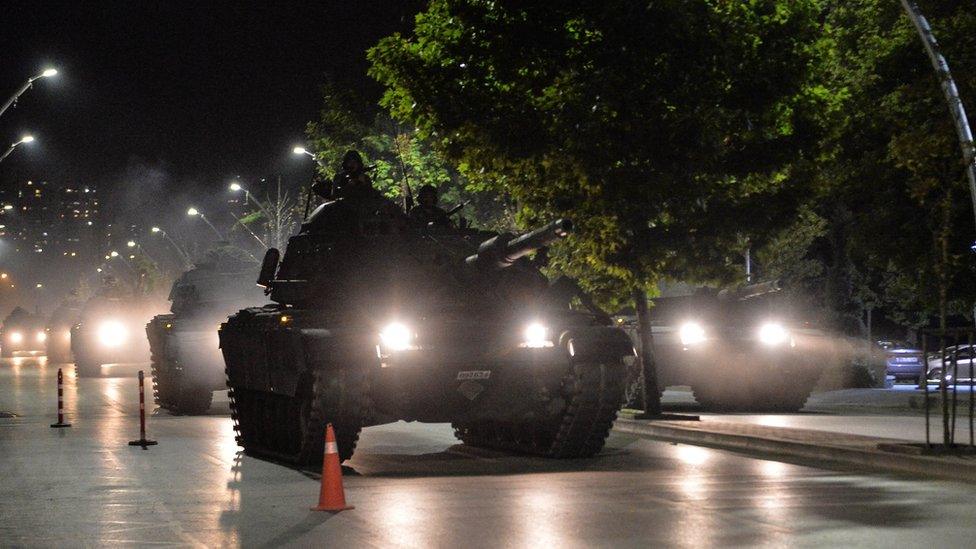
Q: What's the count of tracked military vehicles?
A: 6